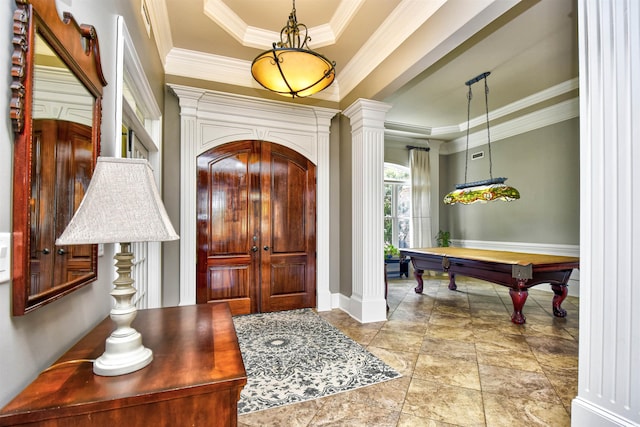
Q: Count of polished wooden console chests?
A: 1